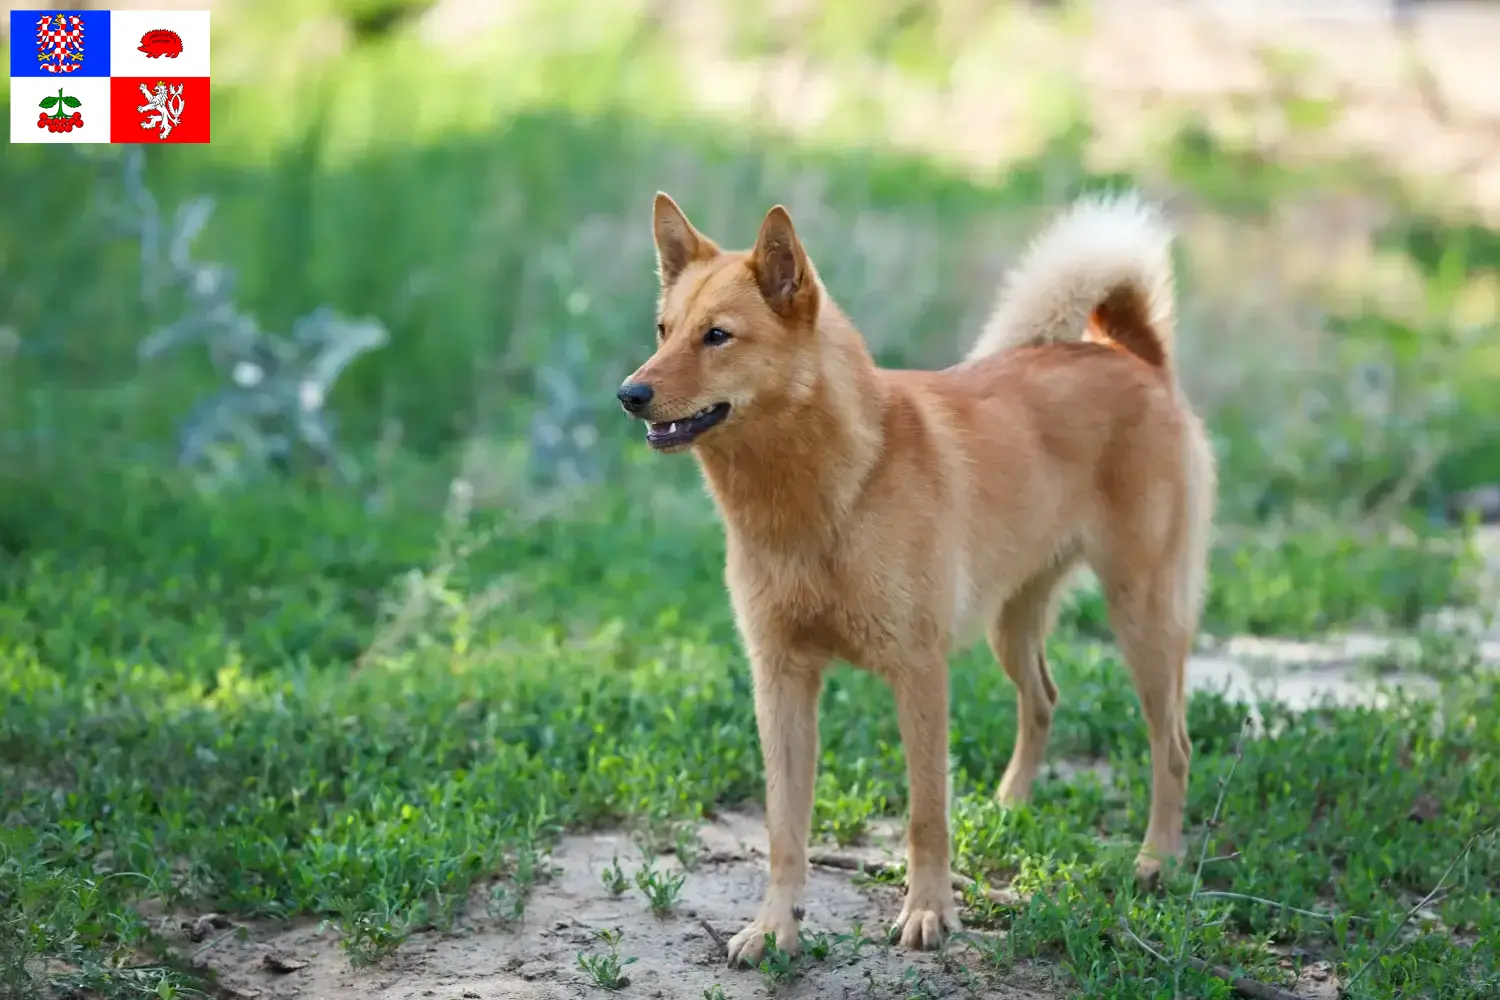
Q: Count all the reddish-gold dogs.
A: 1